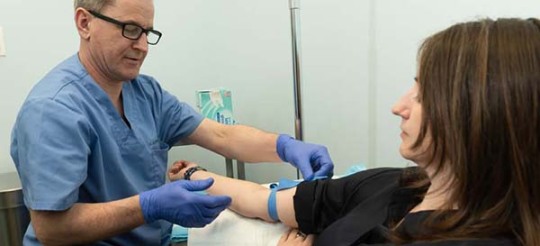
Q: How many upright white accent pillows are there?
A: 0